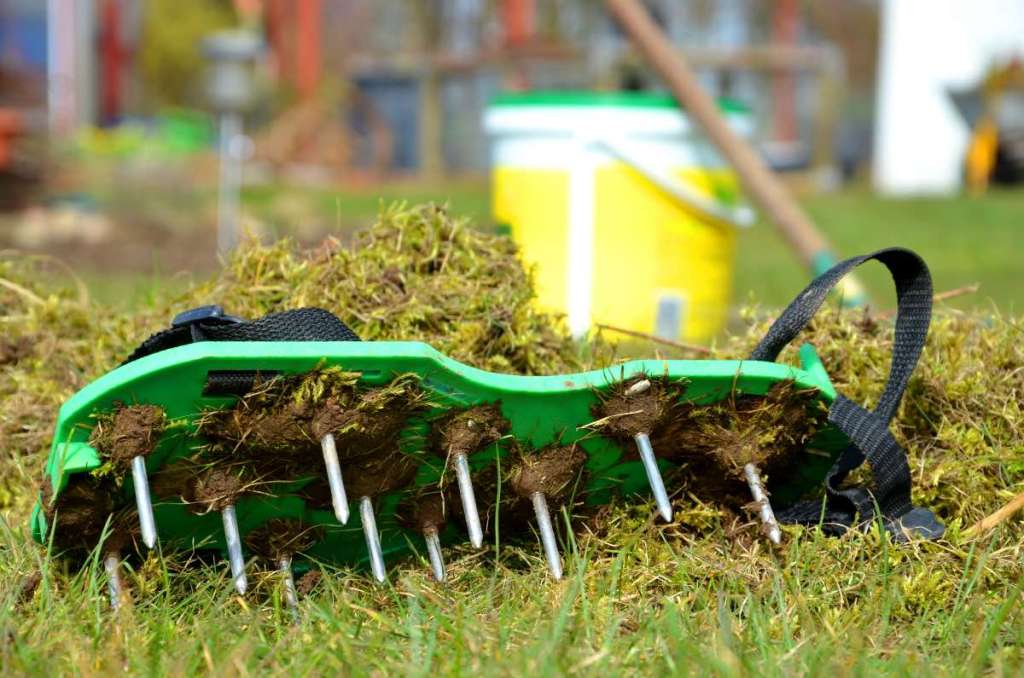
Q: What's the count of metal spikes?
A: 11